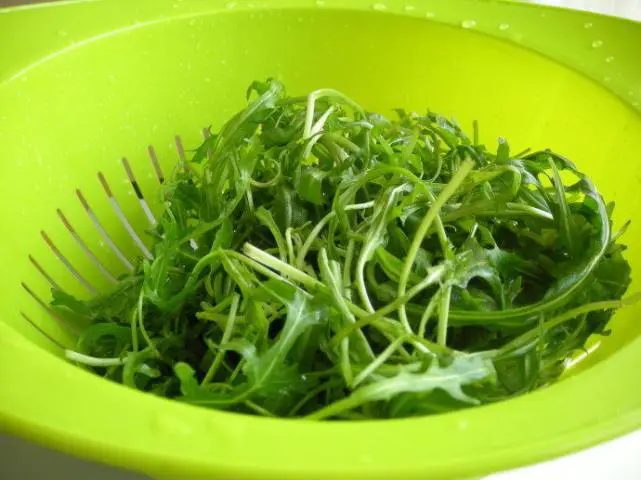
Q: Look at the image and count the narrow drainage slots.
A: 11